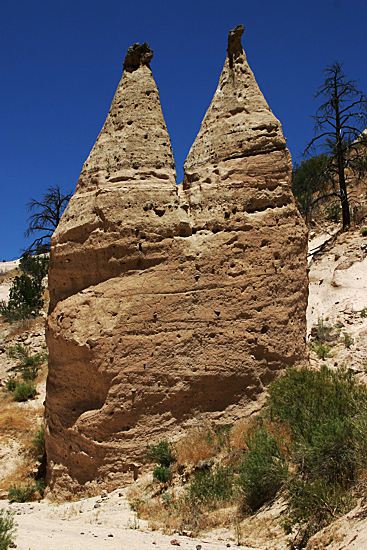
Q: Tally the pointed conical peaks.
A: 2